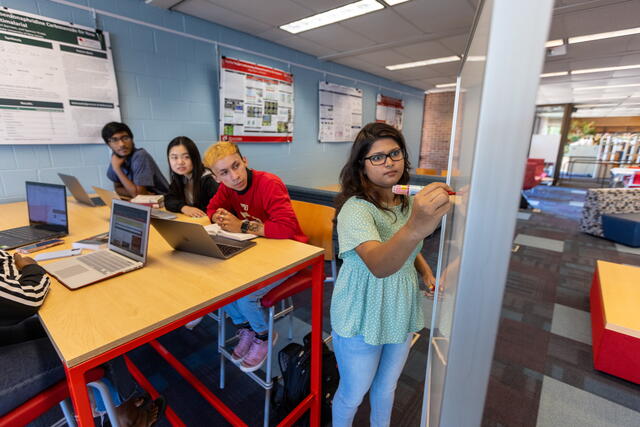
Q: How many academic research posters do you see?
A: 4